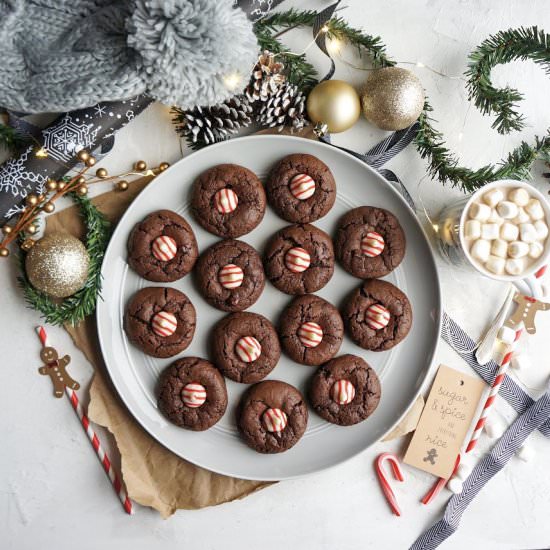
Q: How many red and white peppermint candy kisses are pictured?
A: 13